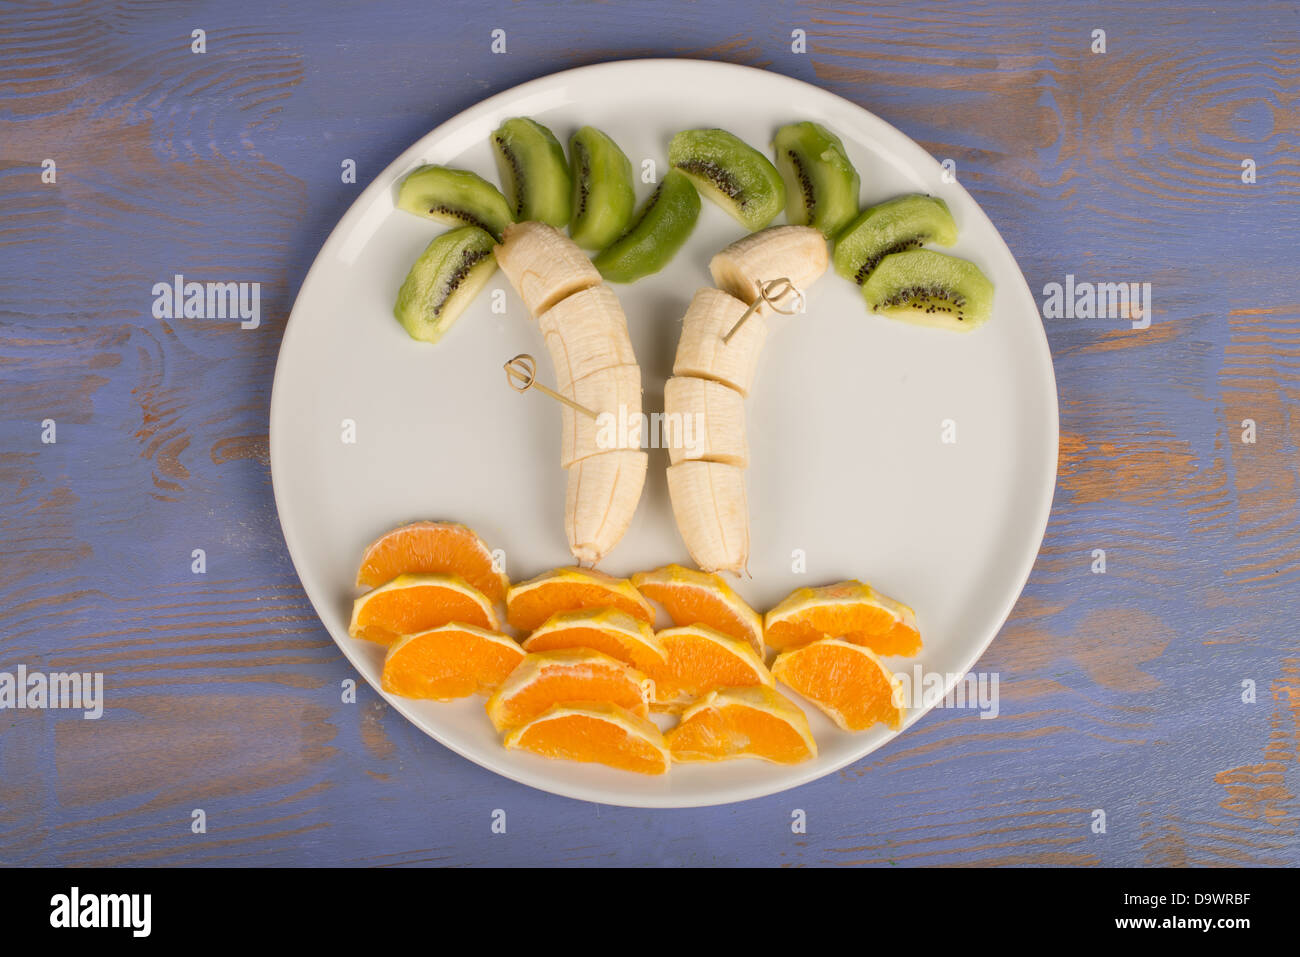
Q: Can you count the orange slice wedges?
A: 12